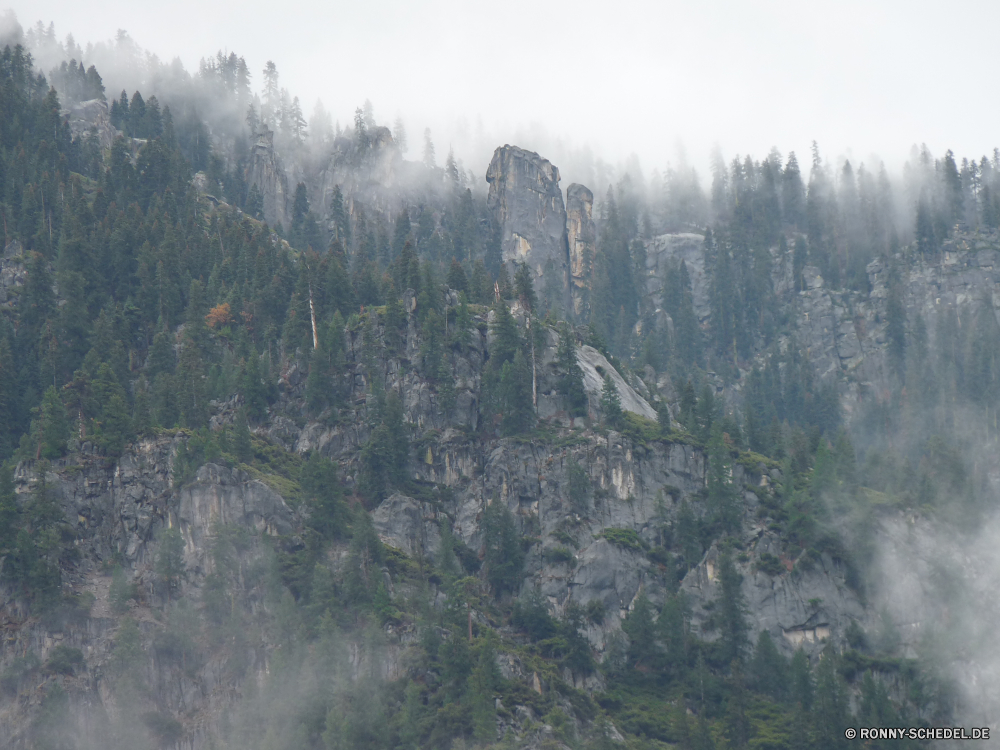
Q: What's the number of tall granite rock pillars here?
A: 2